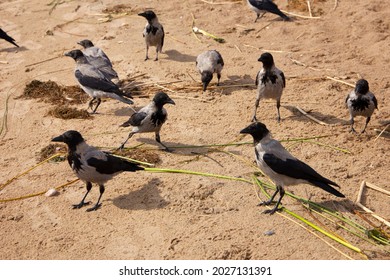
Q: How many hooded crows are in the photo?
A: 11